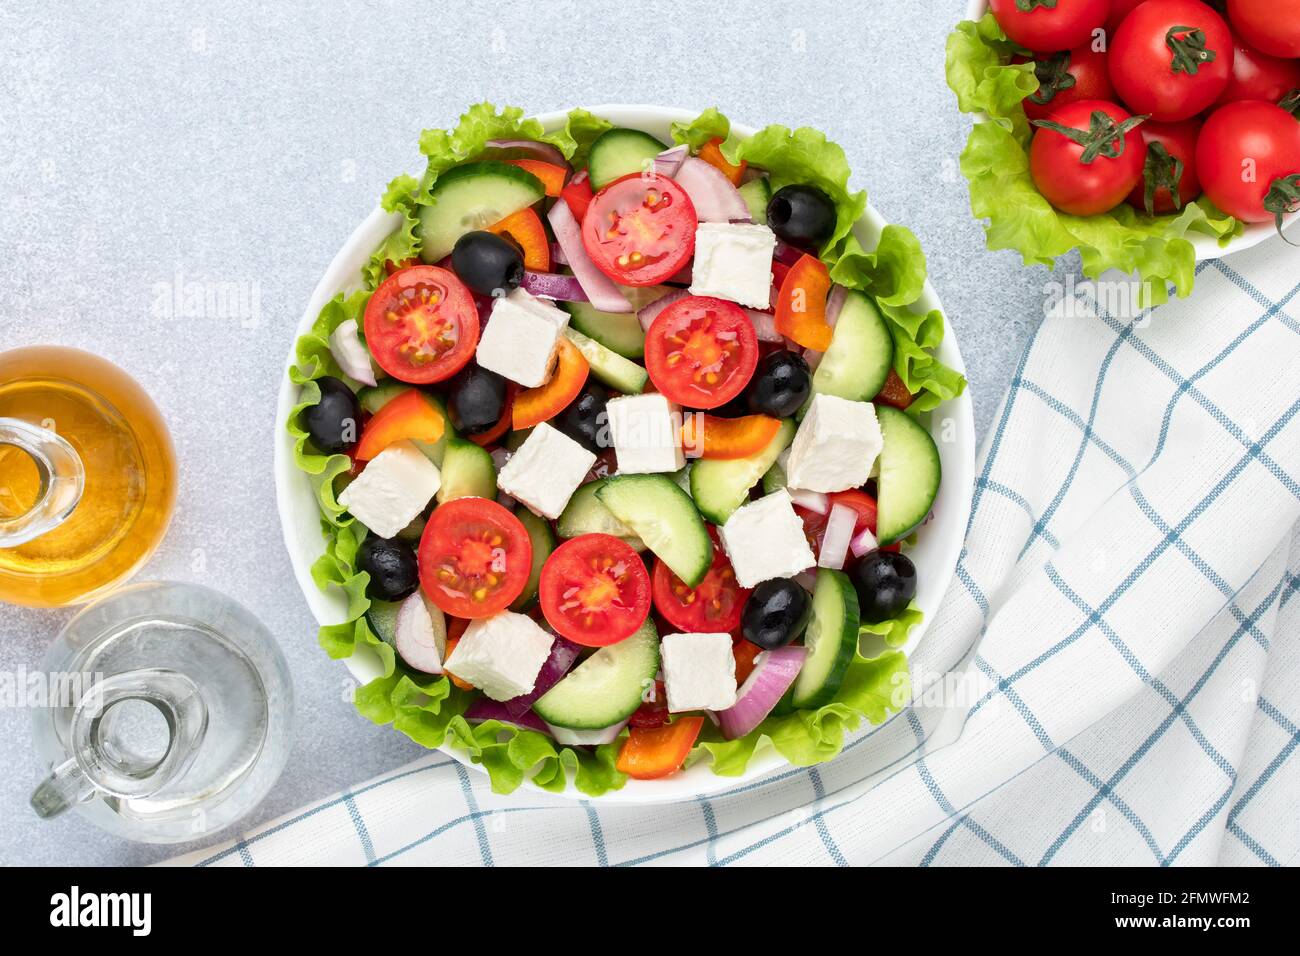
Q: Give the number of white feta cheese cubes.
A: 9